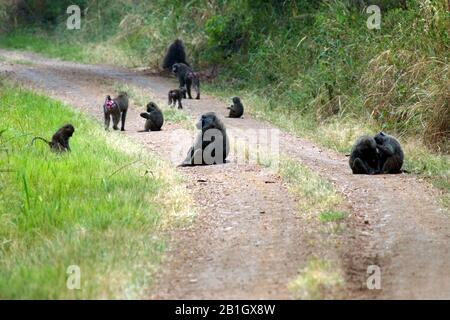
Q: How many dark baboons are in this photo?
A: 10